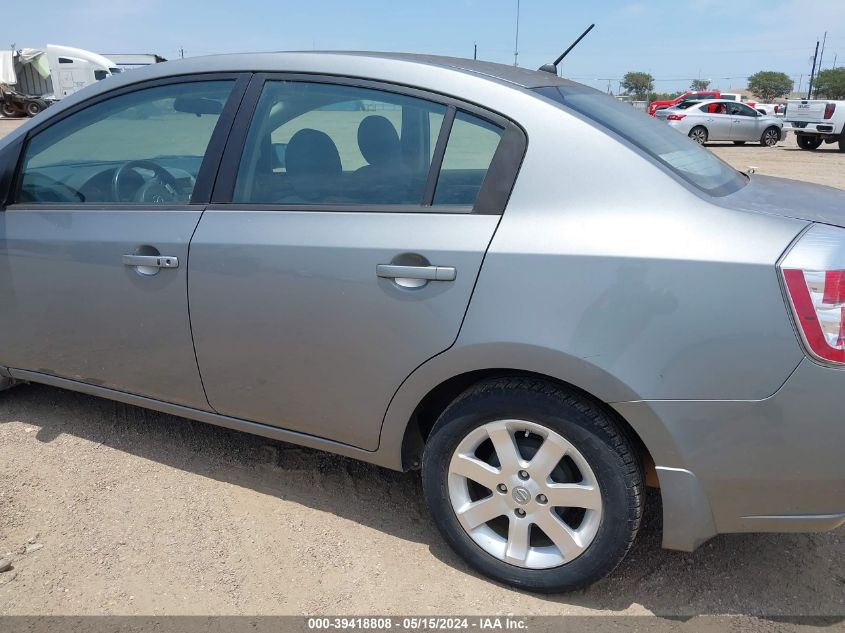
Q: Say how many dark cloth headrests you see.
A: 2